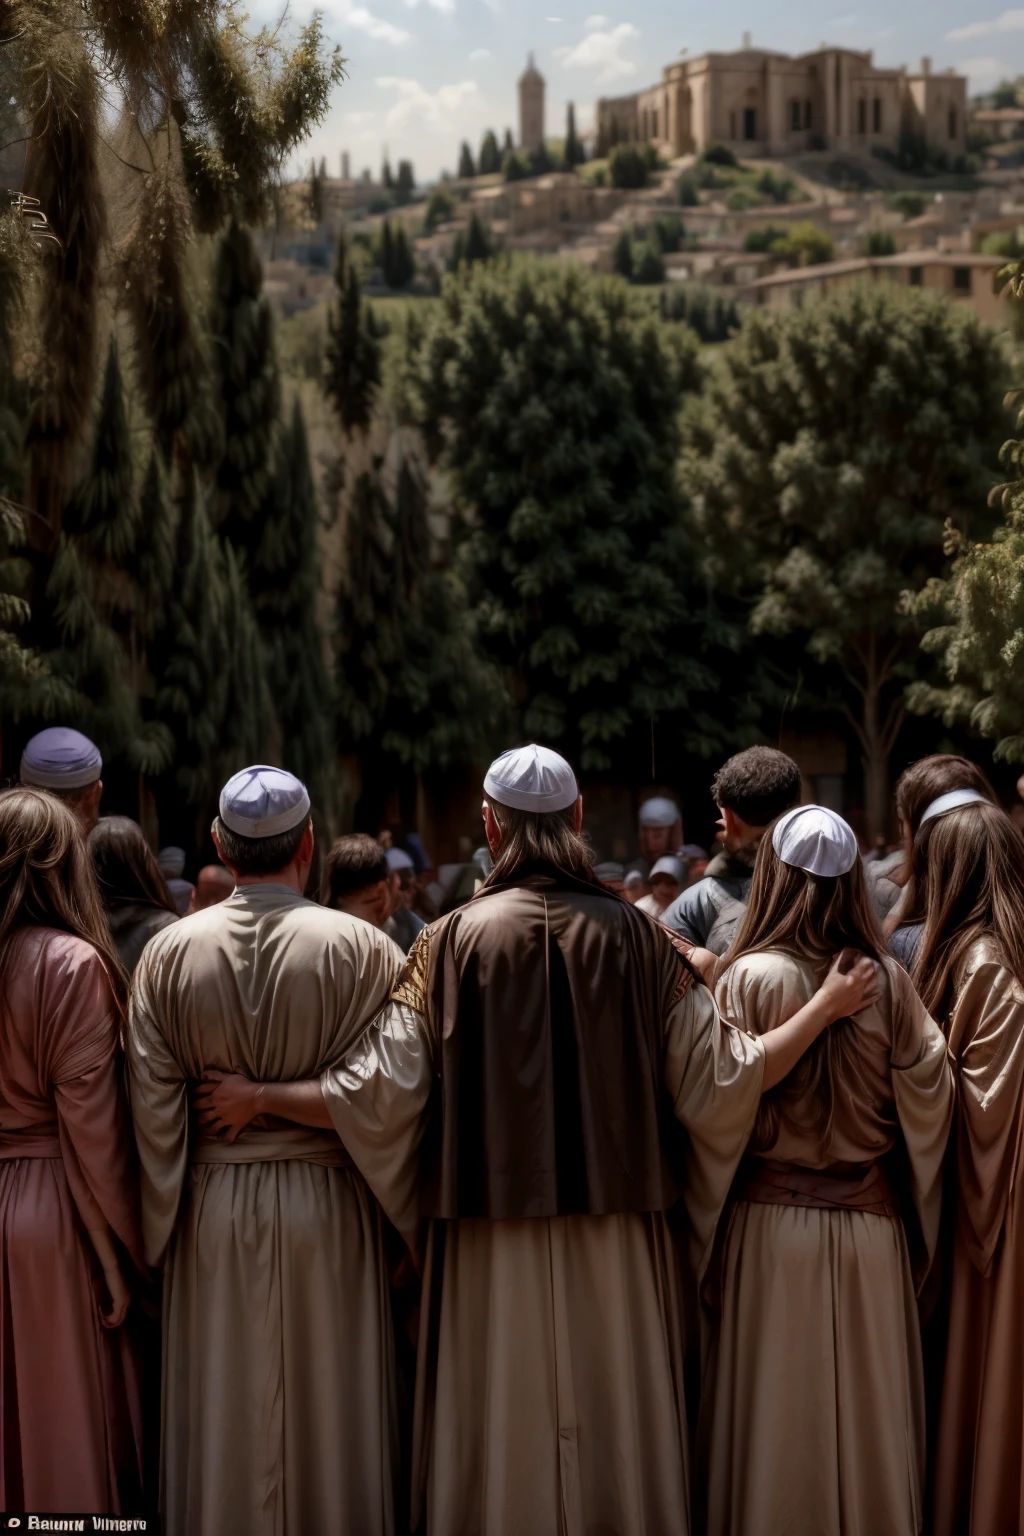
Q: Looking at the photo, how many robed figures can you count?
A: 5